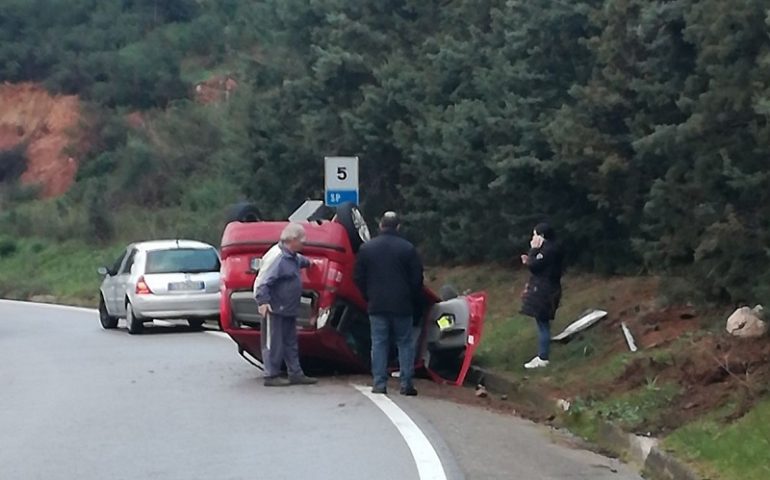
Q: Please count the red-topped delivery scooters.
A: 0